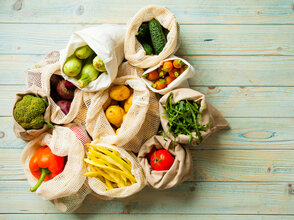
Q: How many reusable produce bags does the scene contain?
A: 10